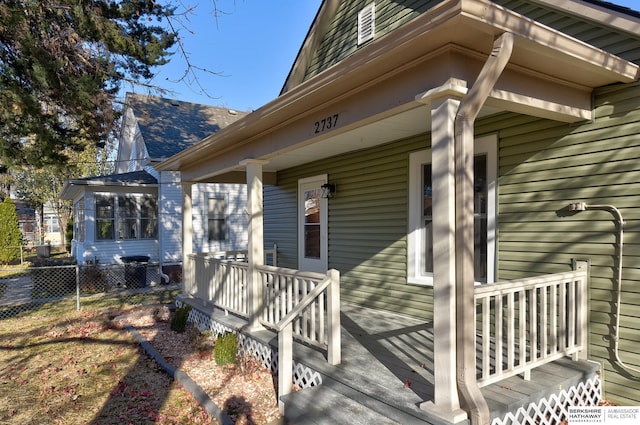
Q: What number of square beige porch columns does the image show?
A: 3